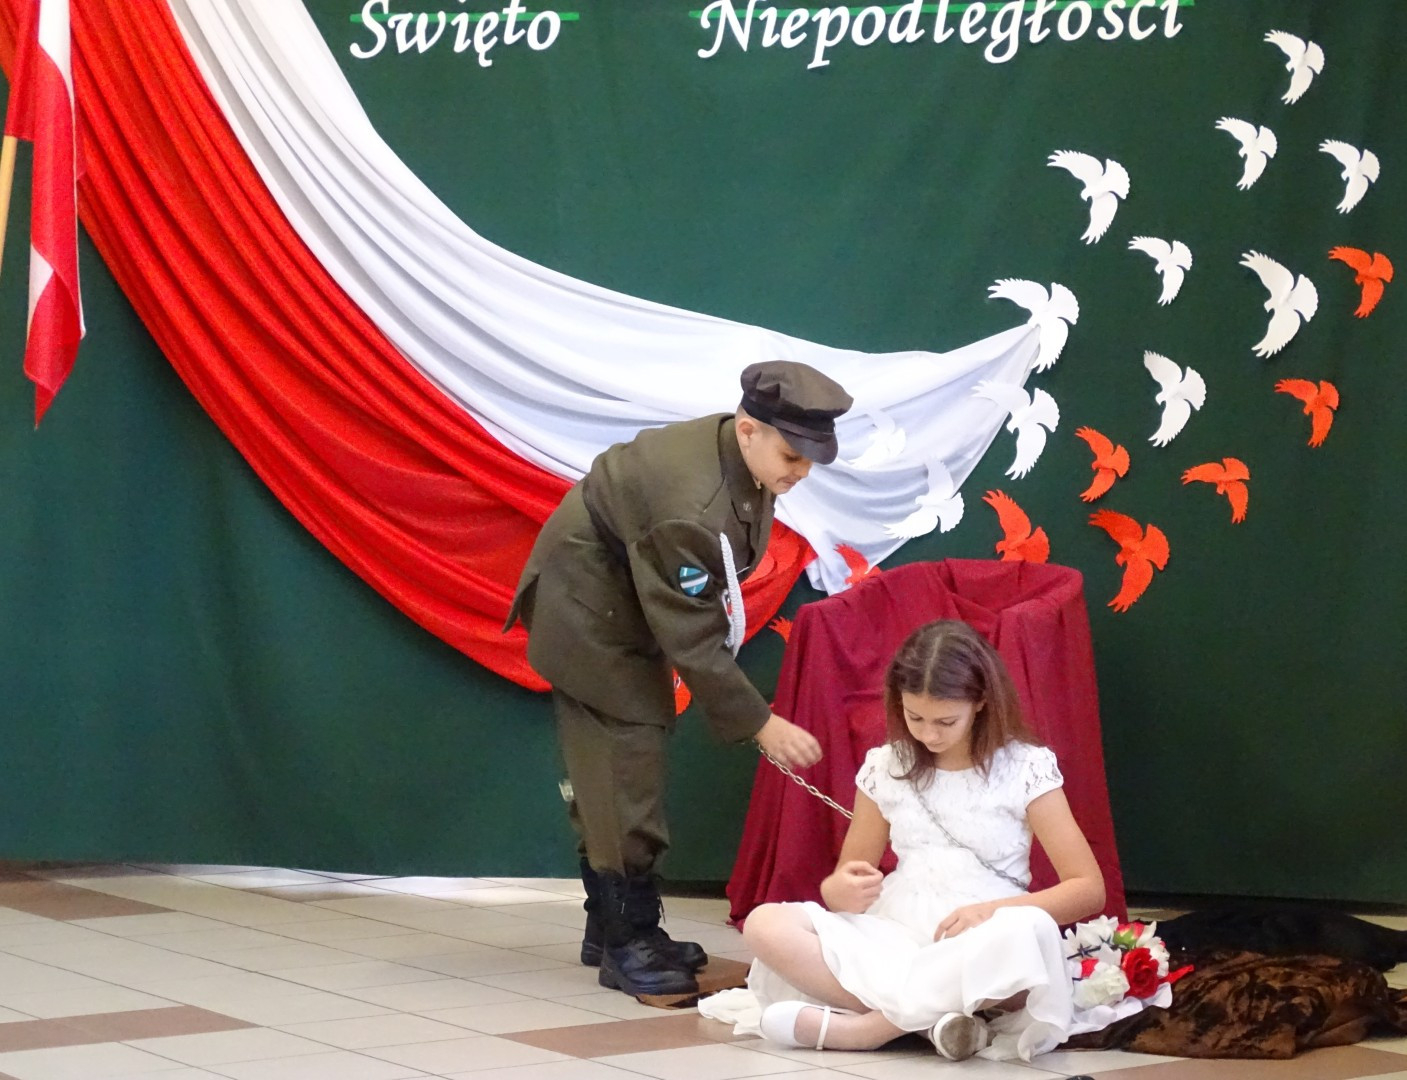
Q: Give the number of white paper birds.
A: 11